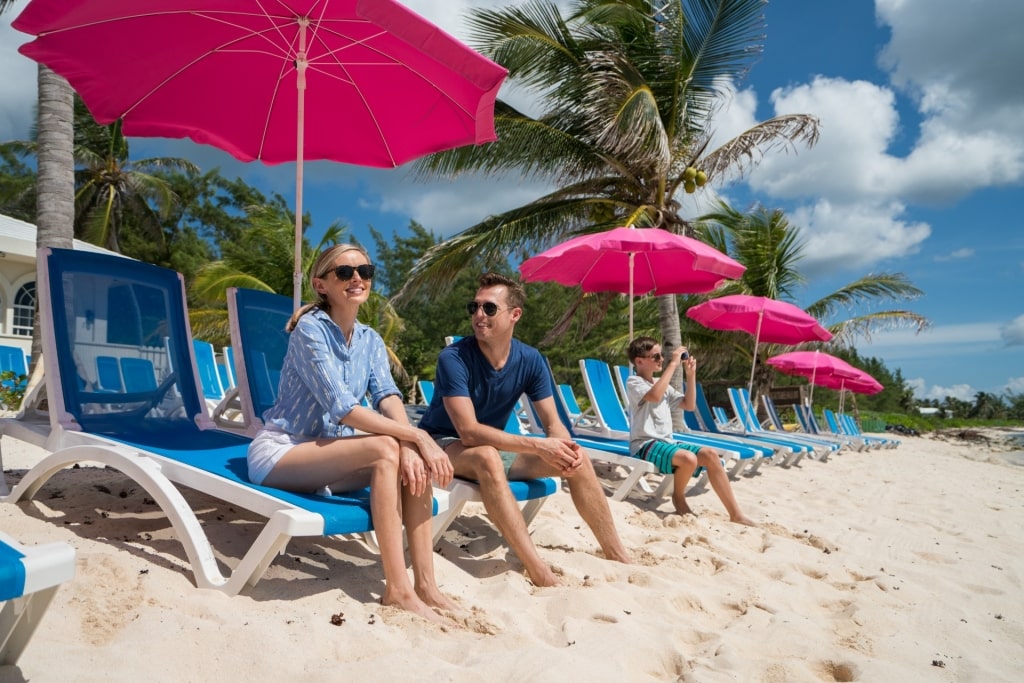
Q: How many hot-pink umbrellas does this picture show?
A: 5